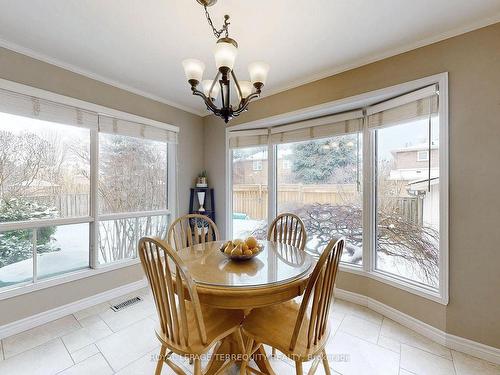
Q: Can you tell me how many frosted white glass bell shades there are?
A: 5